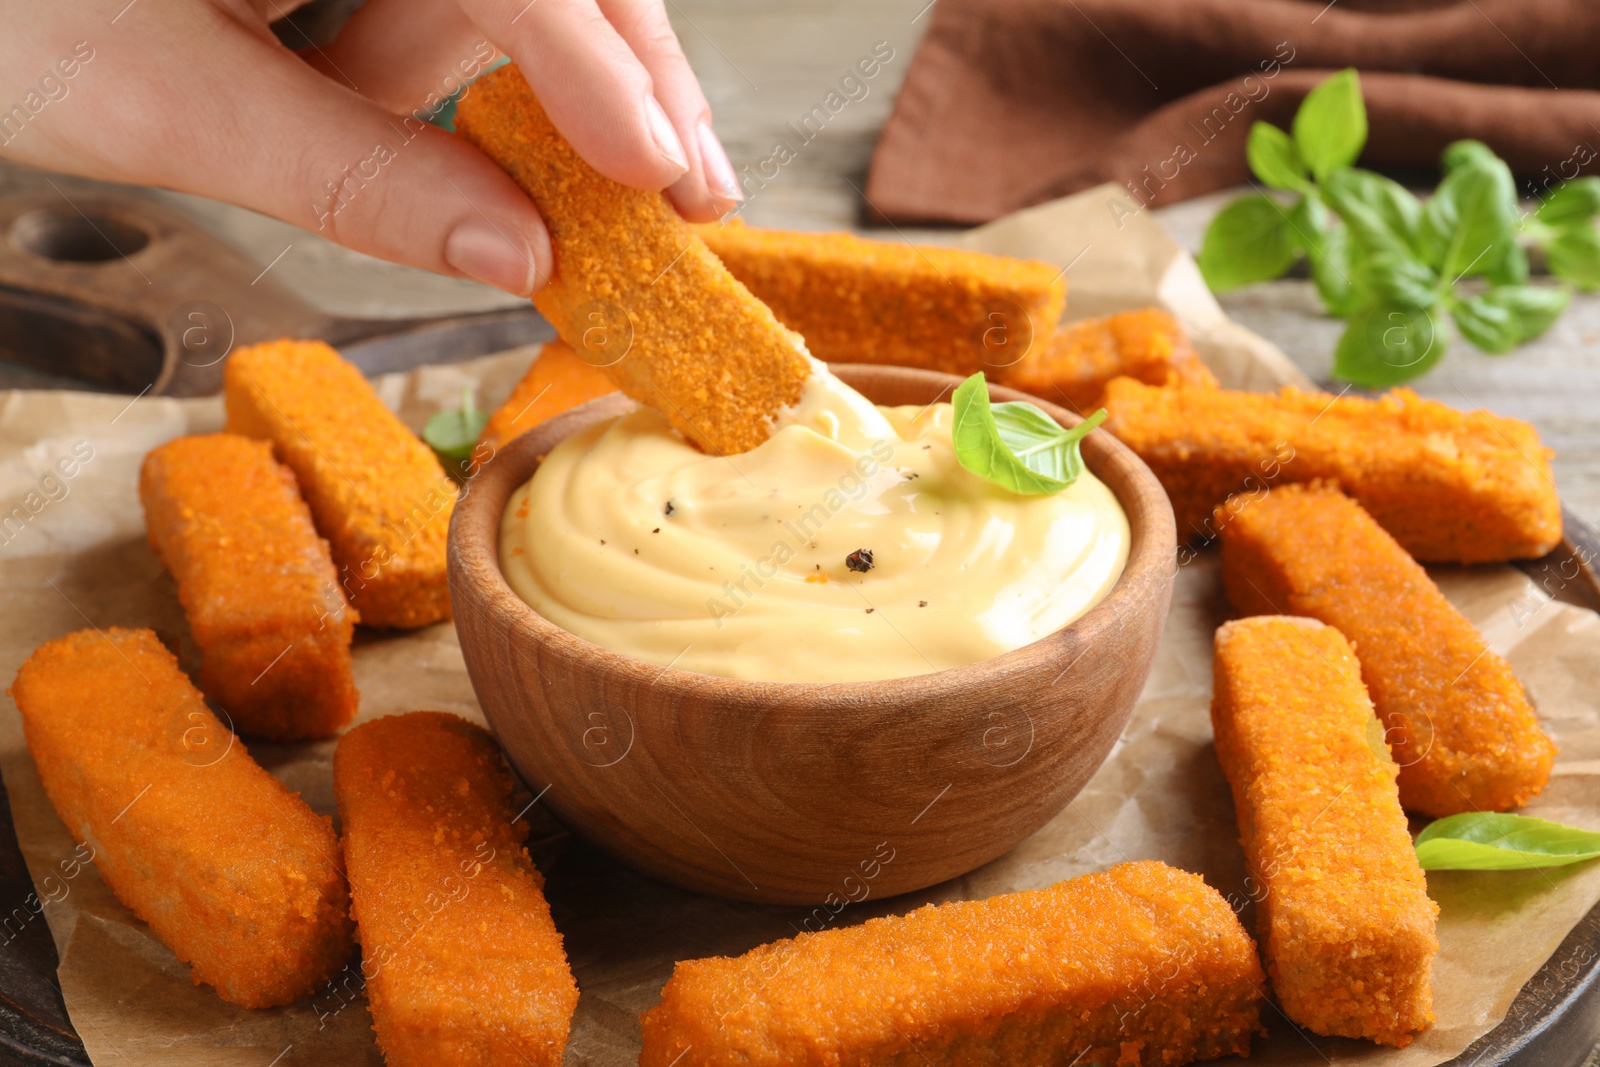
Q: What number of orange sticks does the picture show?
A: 12